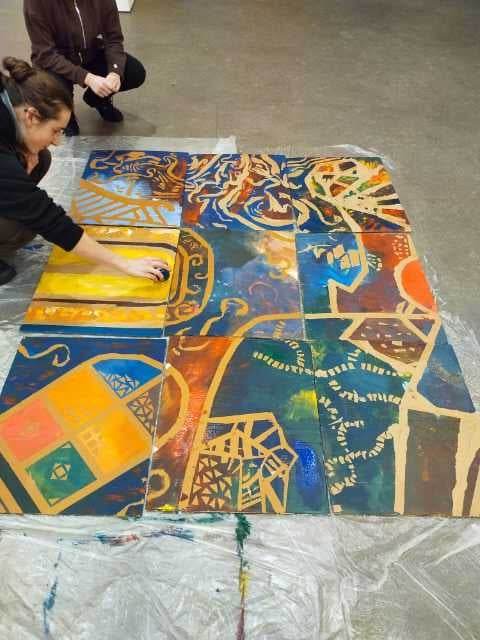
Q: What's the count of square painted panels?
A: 9